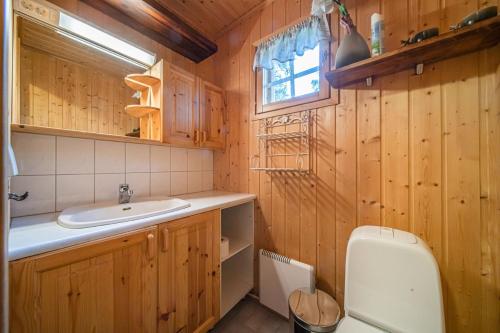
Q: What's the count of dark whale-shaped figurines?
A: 2